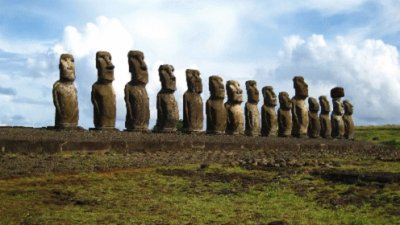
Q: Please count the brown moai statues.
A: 15